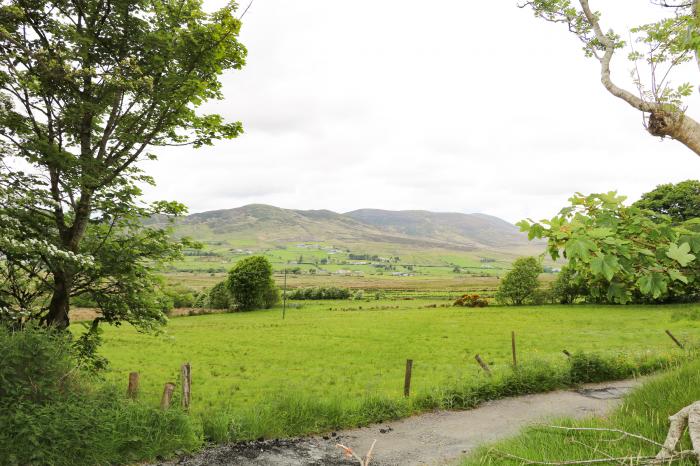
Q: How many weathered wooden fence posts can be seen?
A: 8